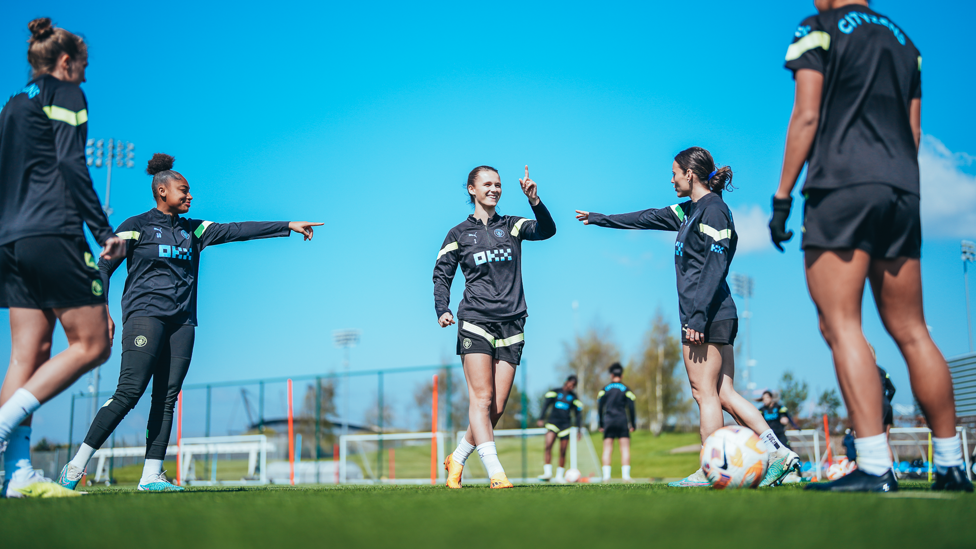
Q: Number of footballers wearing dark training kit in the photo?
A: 9